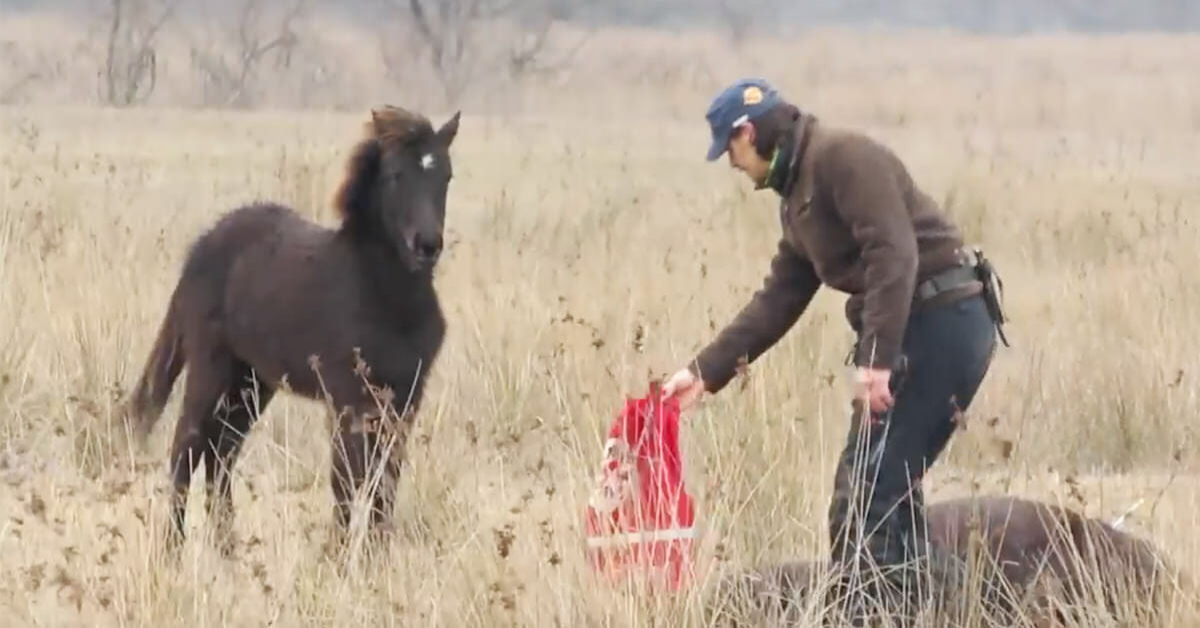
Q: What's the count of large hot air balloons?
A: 0